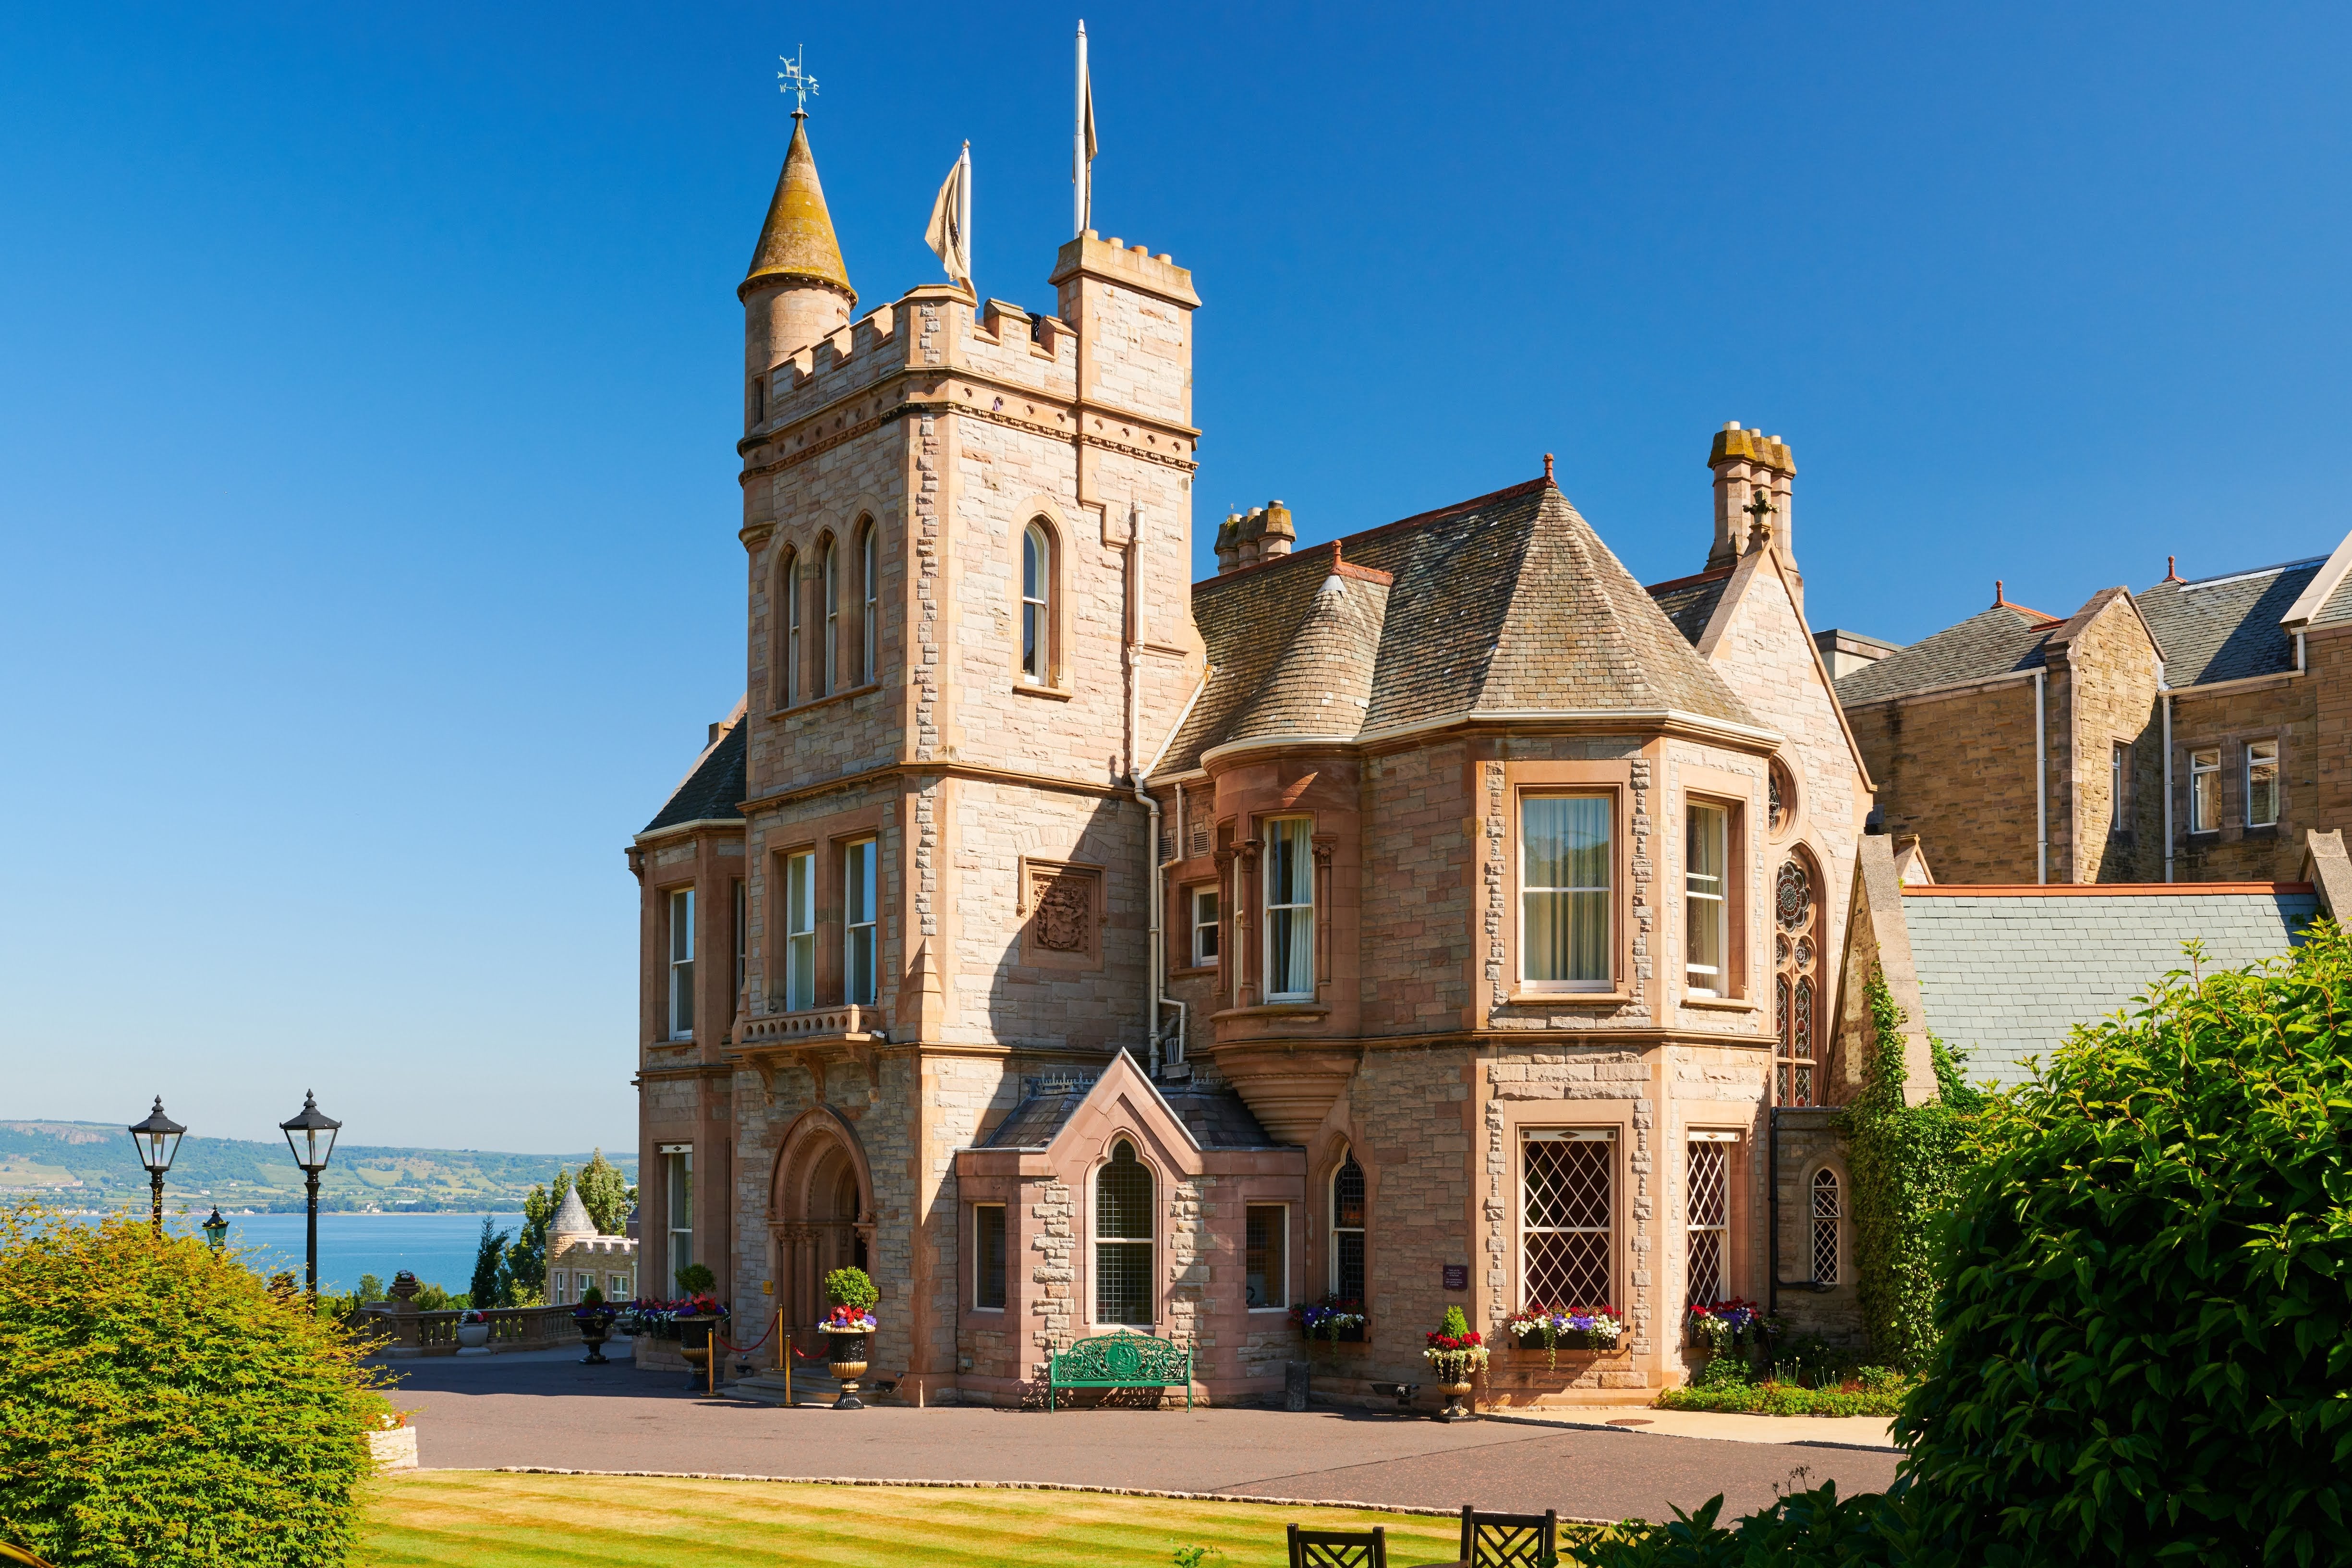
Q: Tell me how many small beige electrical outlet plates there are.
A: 0